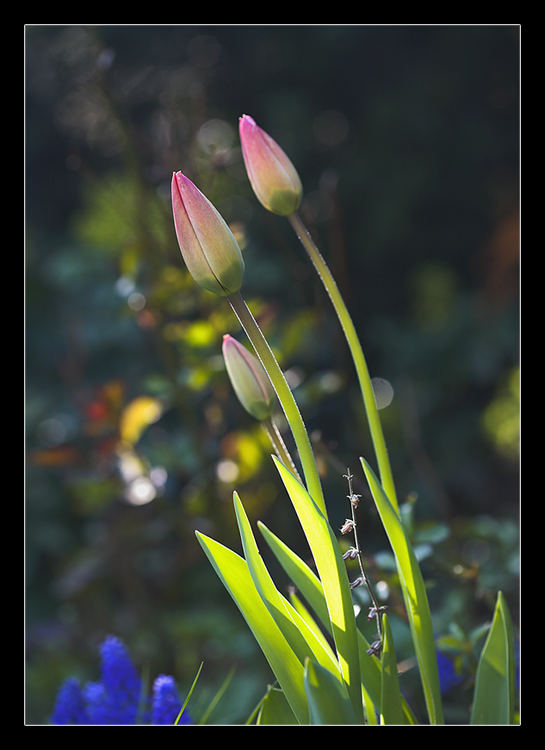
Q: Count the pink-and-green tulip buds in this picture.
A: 3